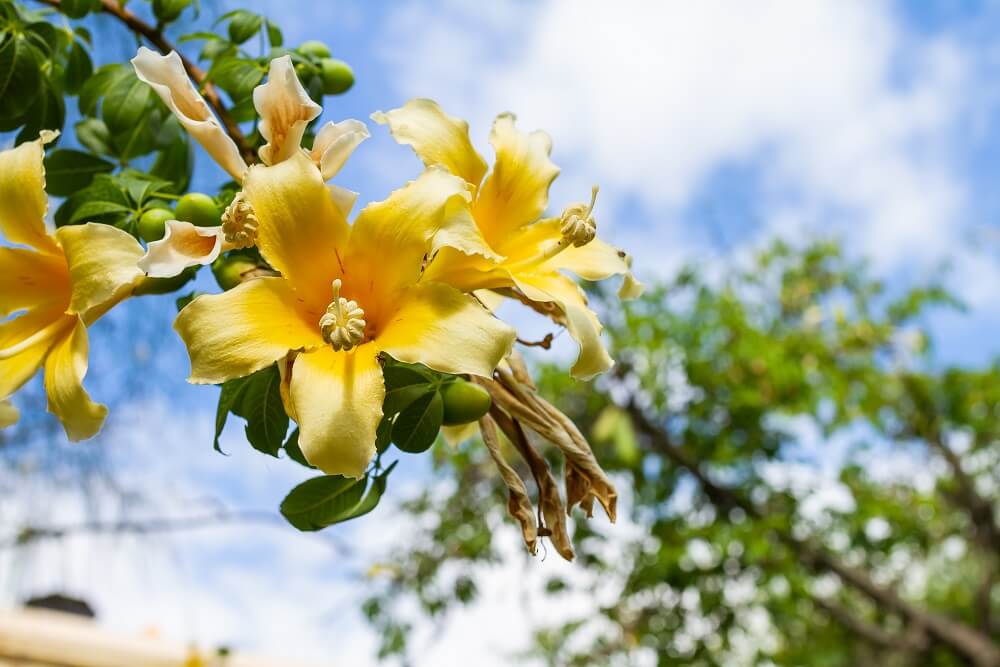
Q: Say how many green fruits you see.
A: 6